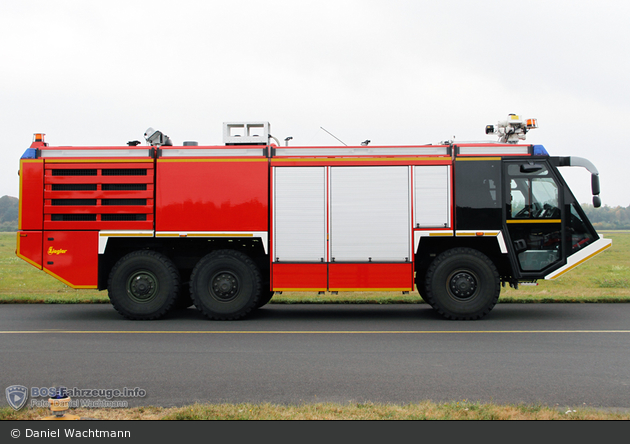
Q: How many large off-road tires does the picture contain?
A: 3